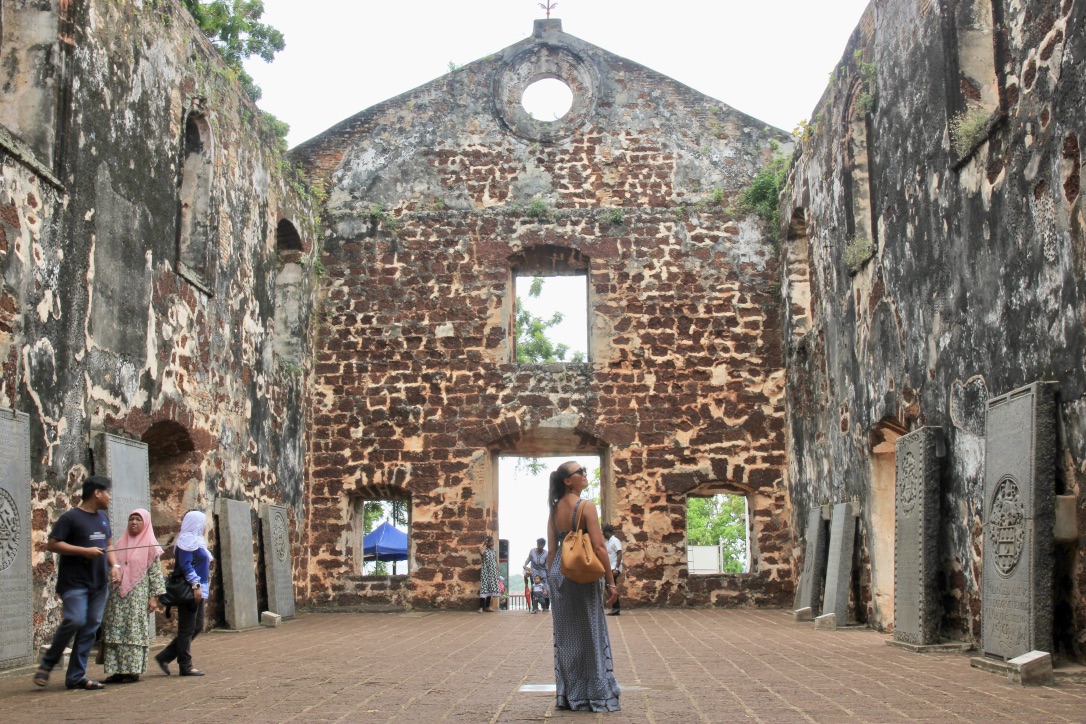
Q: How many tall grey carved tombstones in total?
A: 8